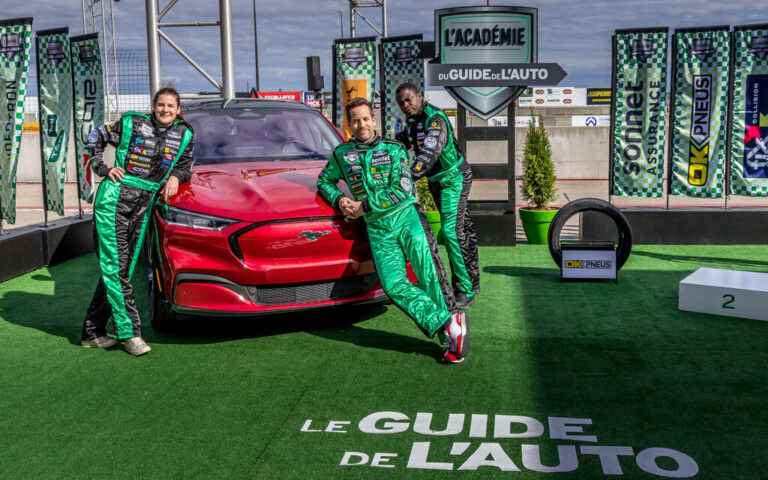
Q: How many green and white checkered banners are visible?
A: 8